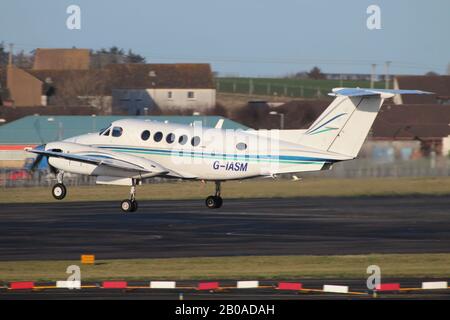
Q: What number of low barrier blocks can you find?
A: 10